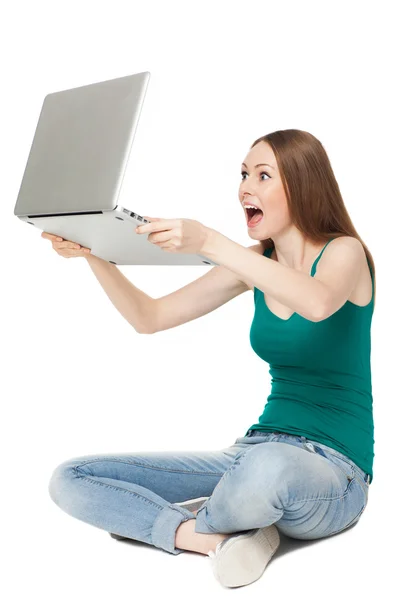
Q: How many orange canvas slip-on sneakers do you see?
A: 0